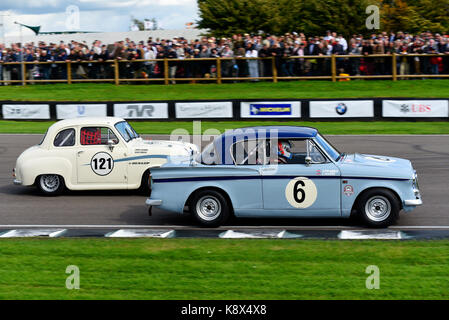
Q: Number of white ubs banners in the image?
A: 1